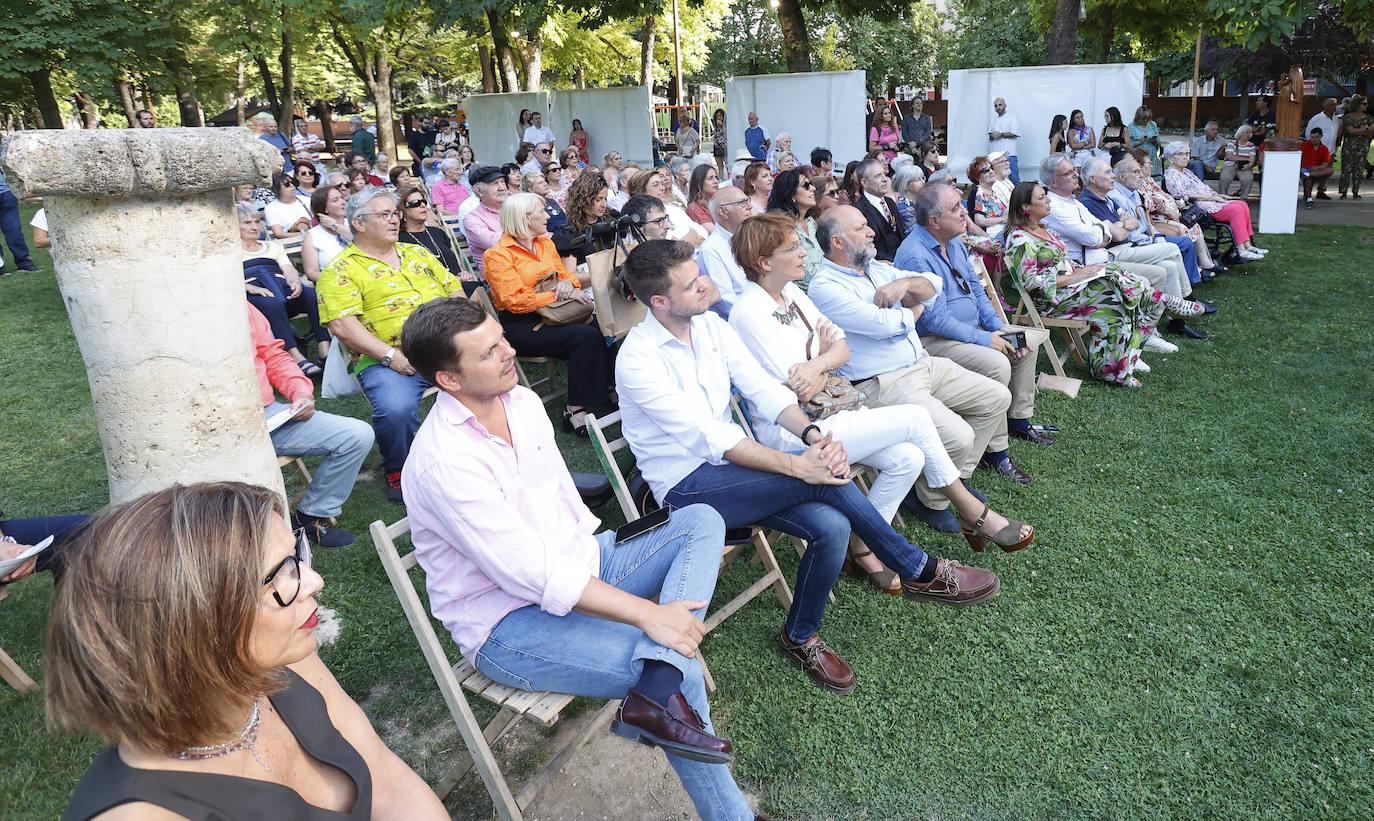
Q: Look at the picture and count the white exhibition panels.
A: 4